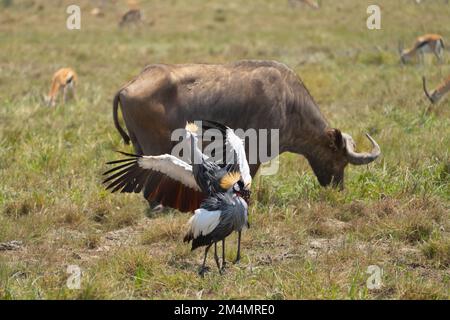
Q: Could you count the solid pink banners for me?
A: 0